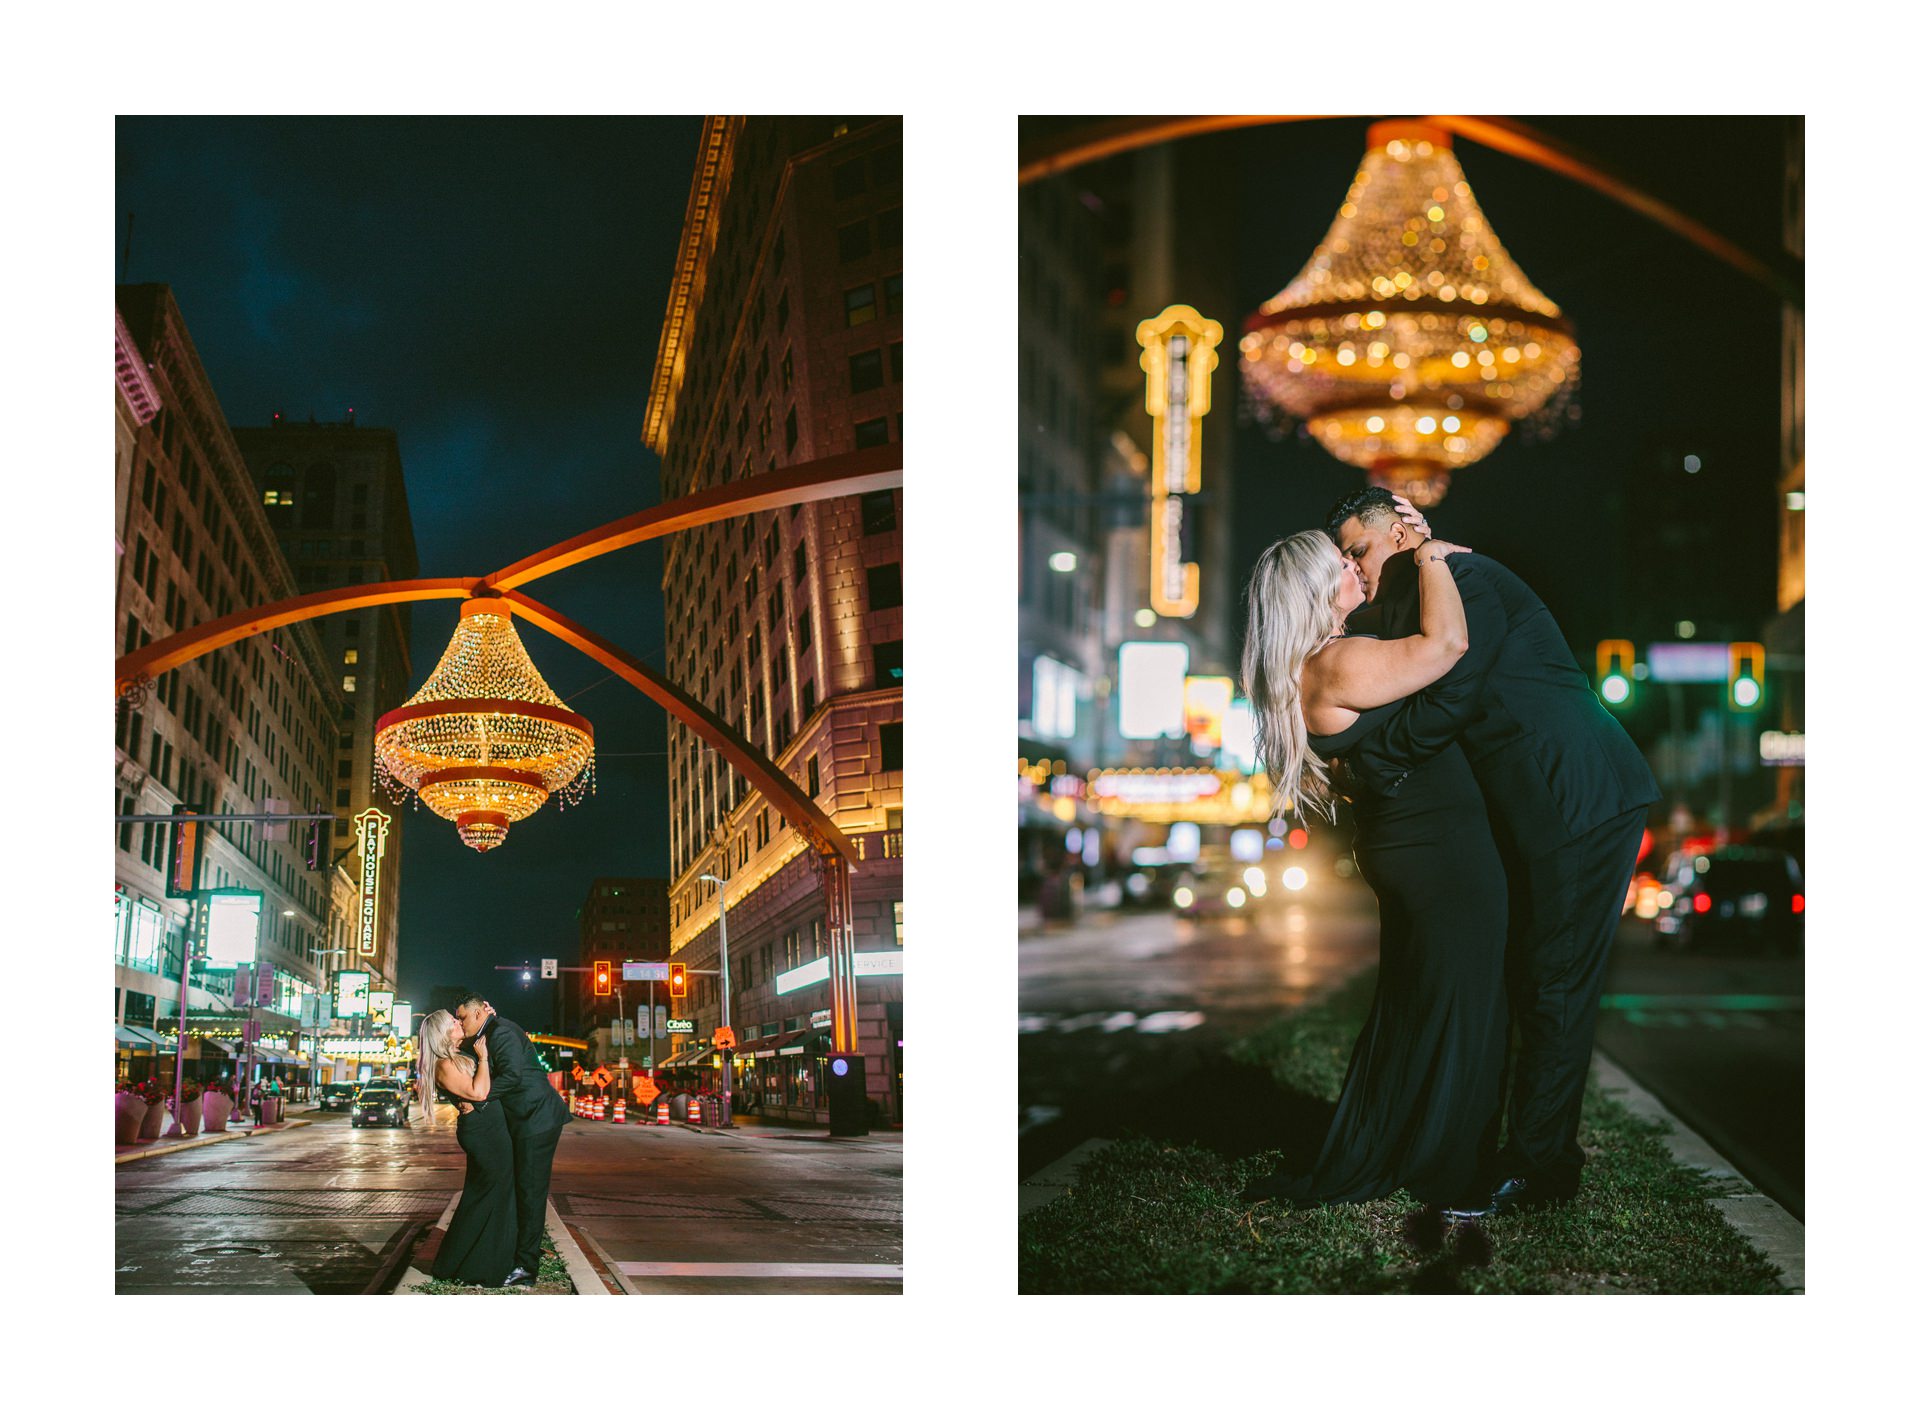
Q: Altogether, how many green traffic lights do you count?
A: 2